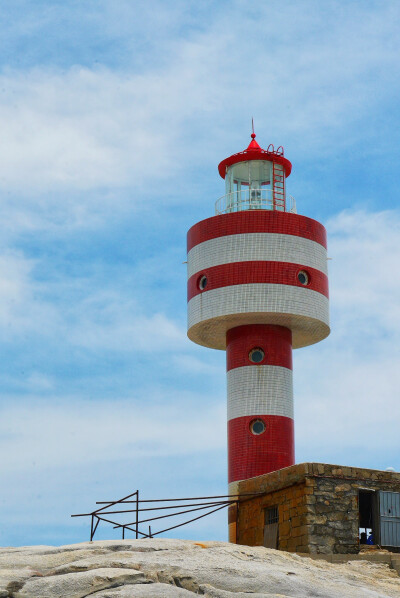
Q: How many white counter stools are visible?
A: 0